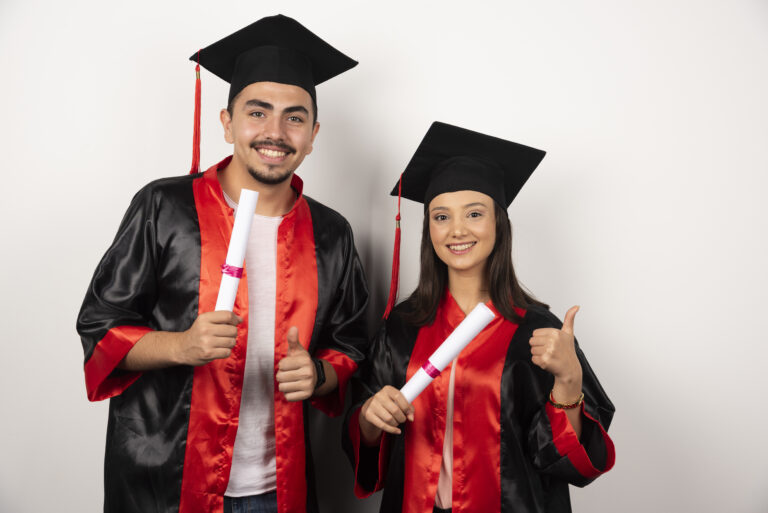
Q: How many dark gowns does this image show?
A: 2